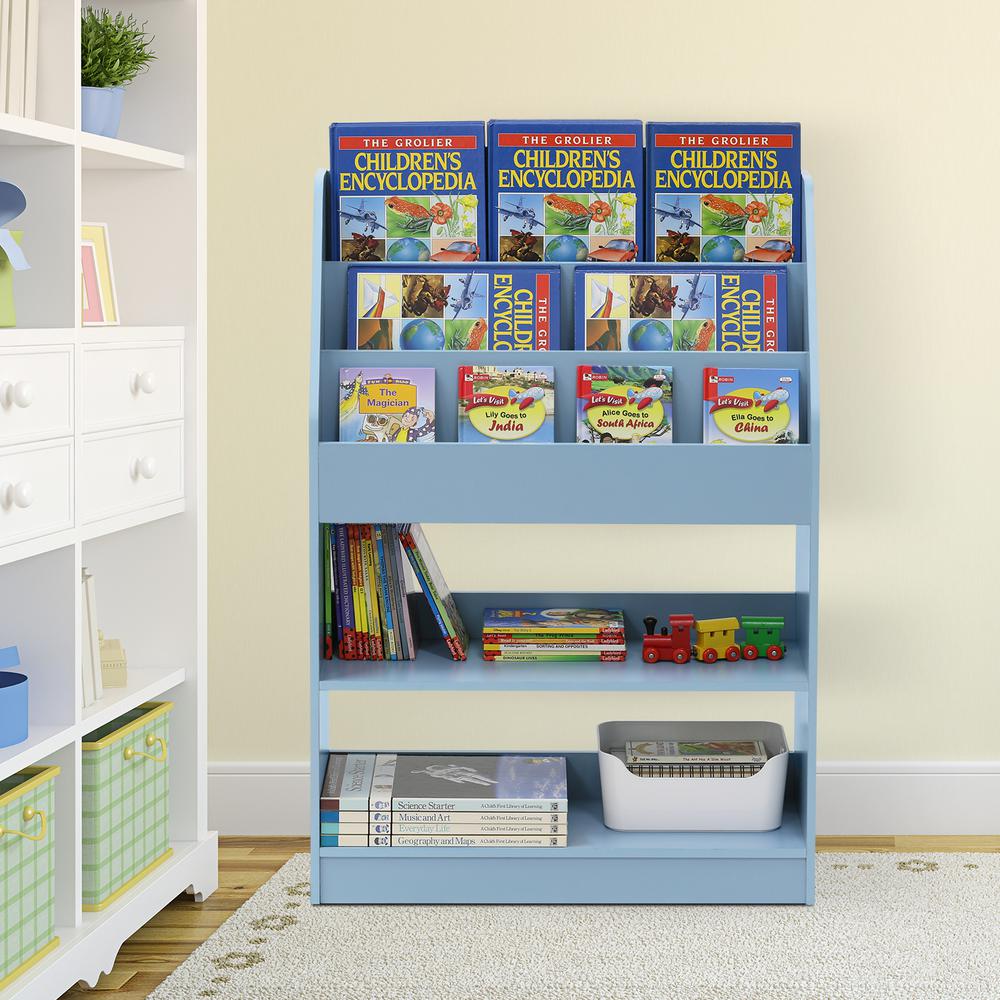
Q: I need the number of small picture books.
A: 4